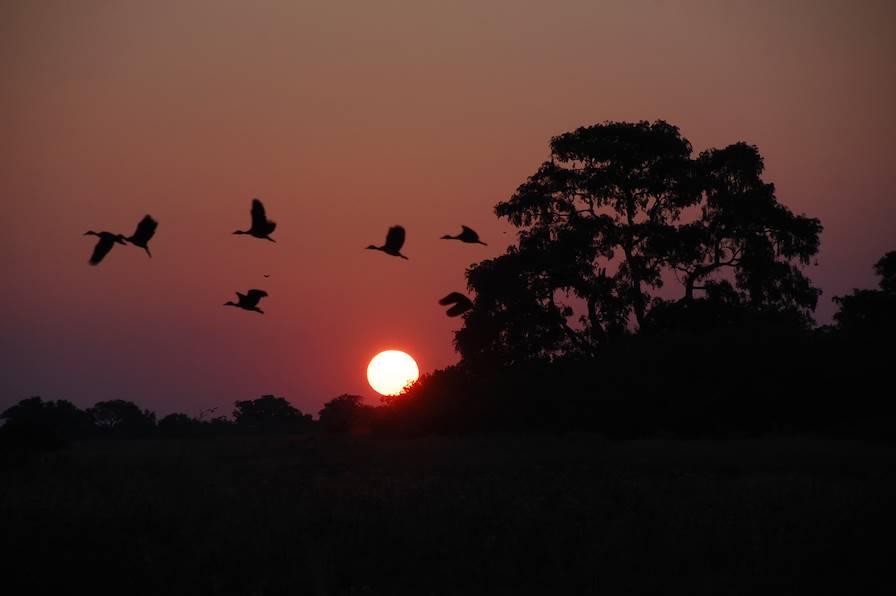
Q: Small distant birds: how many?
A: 1